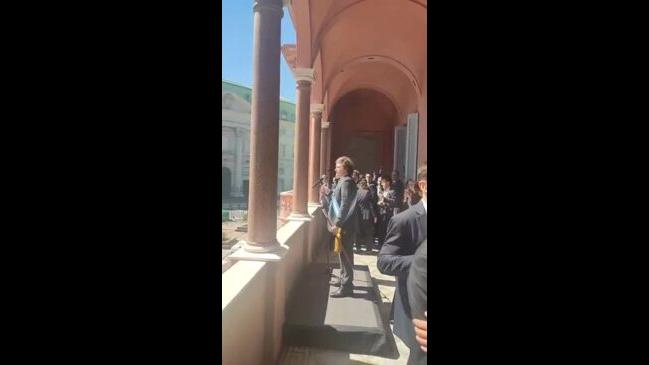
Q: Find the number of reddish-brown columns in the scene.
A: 4